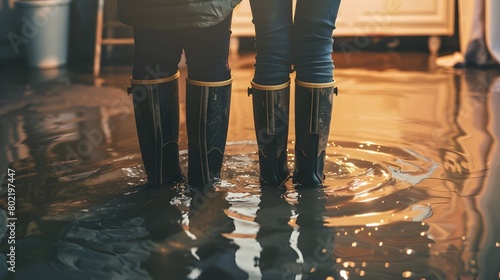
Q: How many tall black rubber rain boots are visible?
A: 4